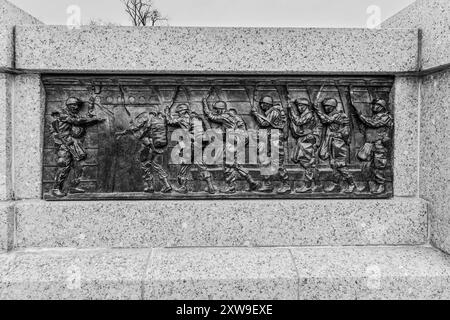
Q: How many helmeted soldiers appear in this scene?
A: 8